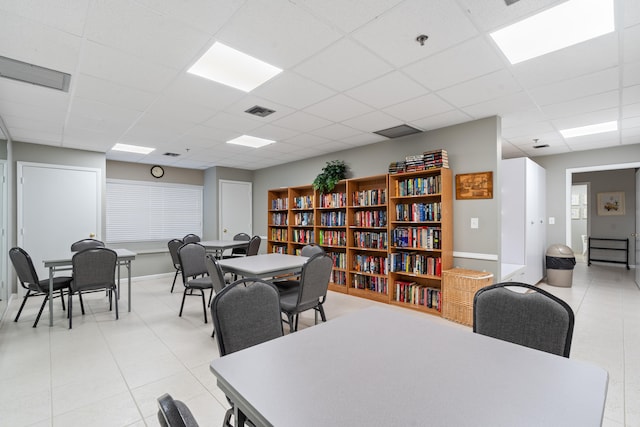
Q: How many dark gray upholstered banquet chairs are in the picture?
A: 14